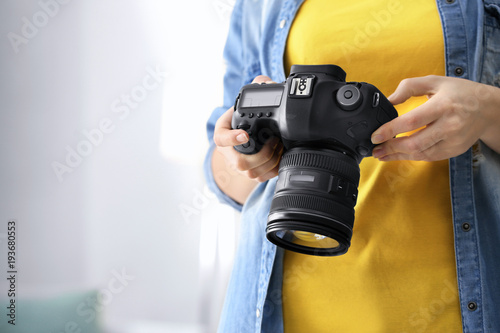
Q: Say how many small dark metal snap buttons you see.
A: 4